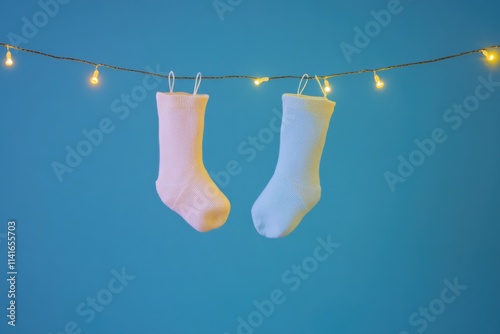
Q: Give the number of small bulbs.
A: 6